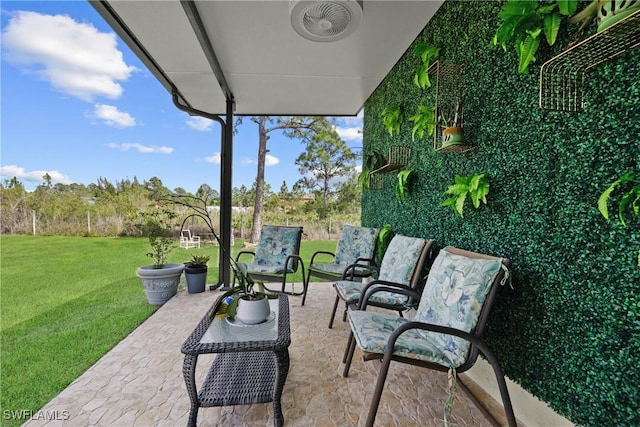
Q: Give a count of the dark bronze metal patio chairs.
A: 4